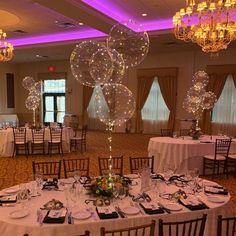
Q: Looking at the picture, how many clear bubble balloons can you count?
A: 12